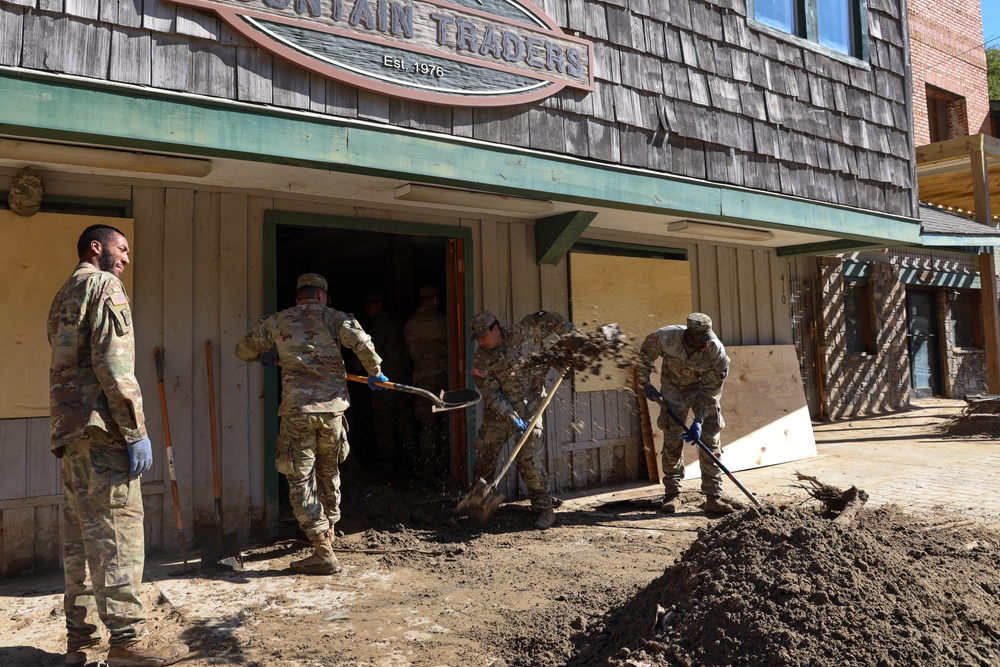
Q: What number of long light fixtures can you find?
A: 3